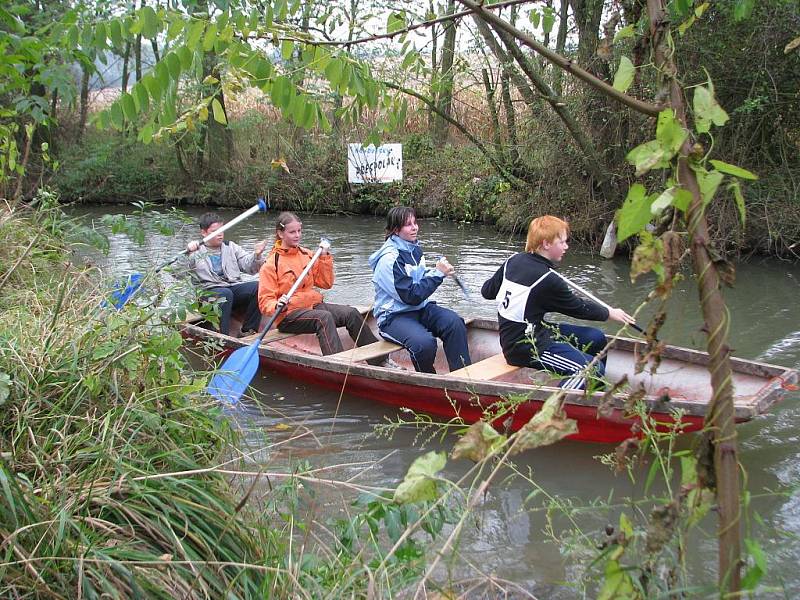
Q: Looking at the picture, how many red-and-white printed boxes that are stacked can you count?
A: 0